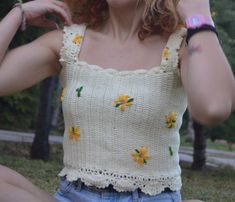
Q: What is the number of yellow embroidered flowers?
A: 7